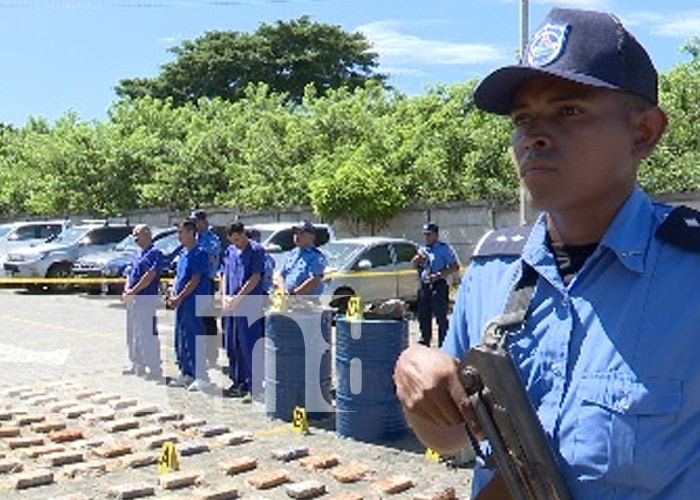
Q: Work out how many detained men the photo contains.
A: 3